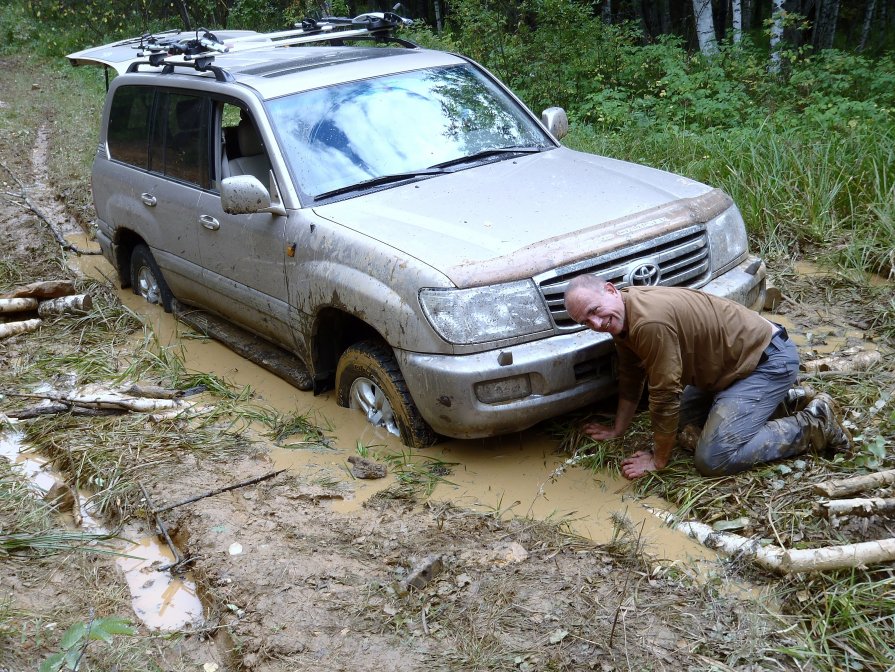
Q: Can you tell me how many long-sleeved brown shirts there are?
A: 1